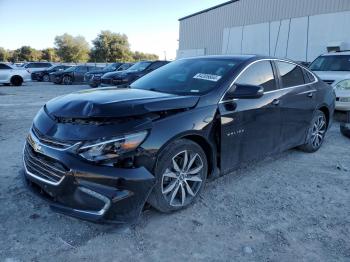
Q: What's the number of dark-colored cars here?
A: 5